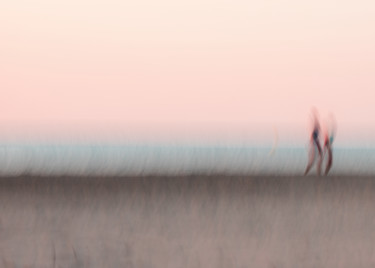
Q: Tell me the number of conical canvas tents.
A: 0